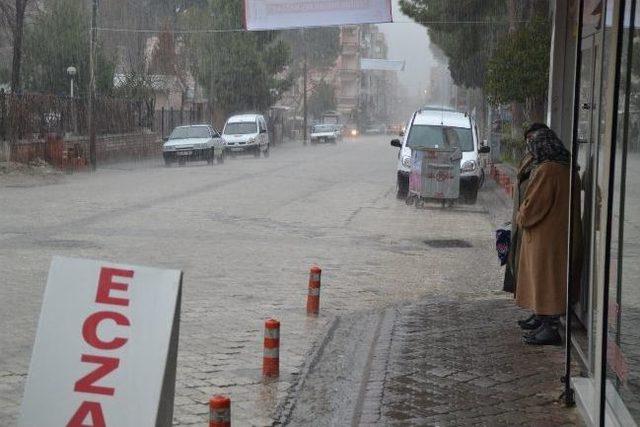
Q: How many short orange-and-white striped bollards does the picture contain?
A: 3